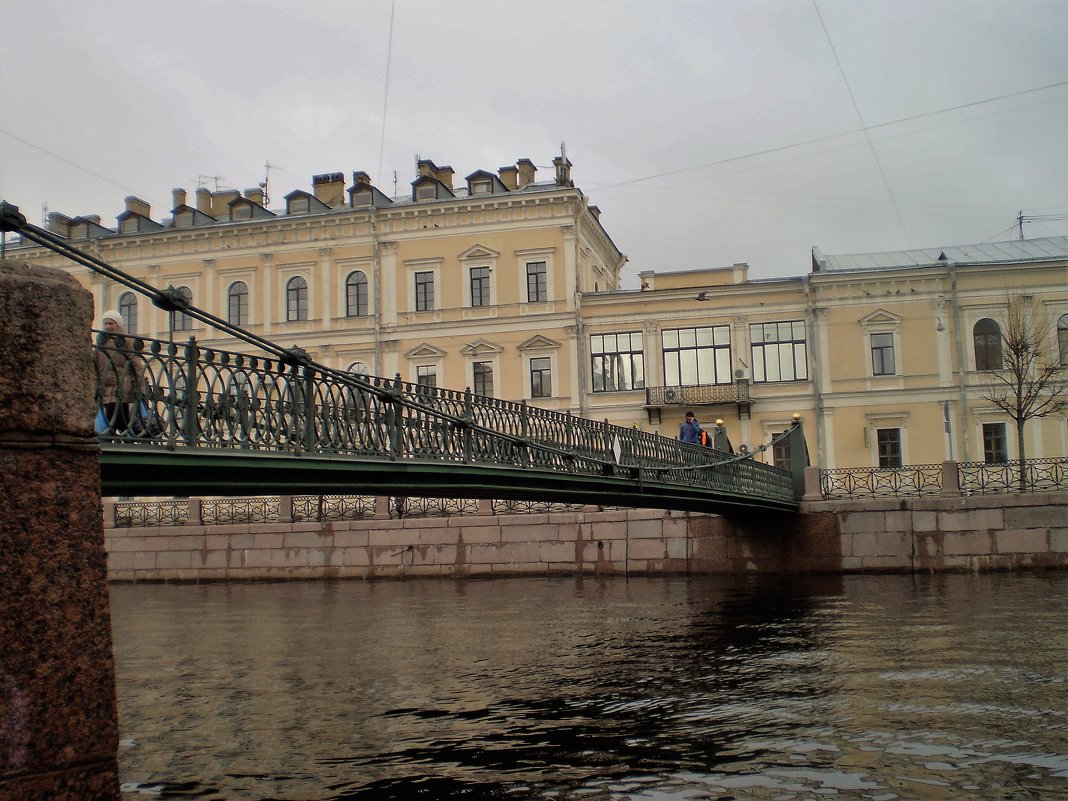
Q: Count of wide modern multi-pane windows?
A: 3